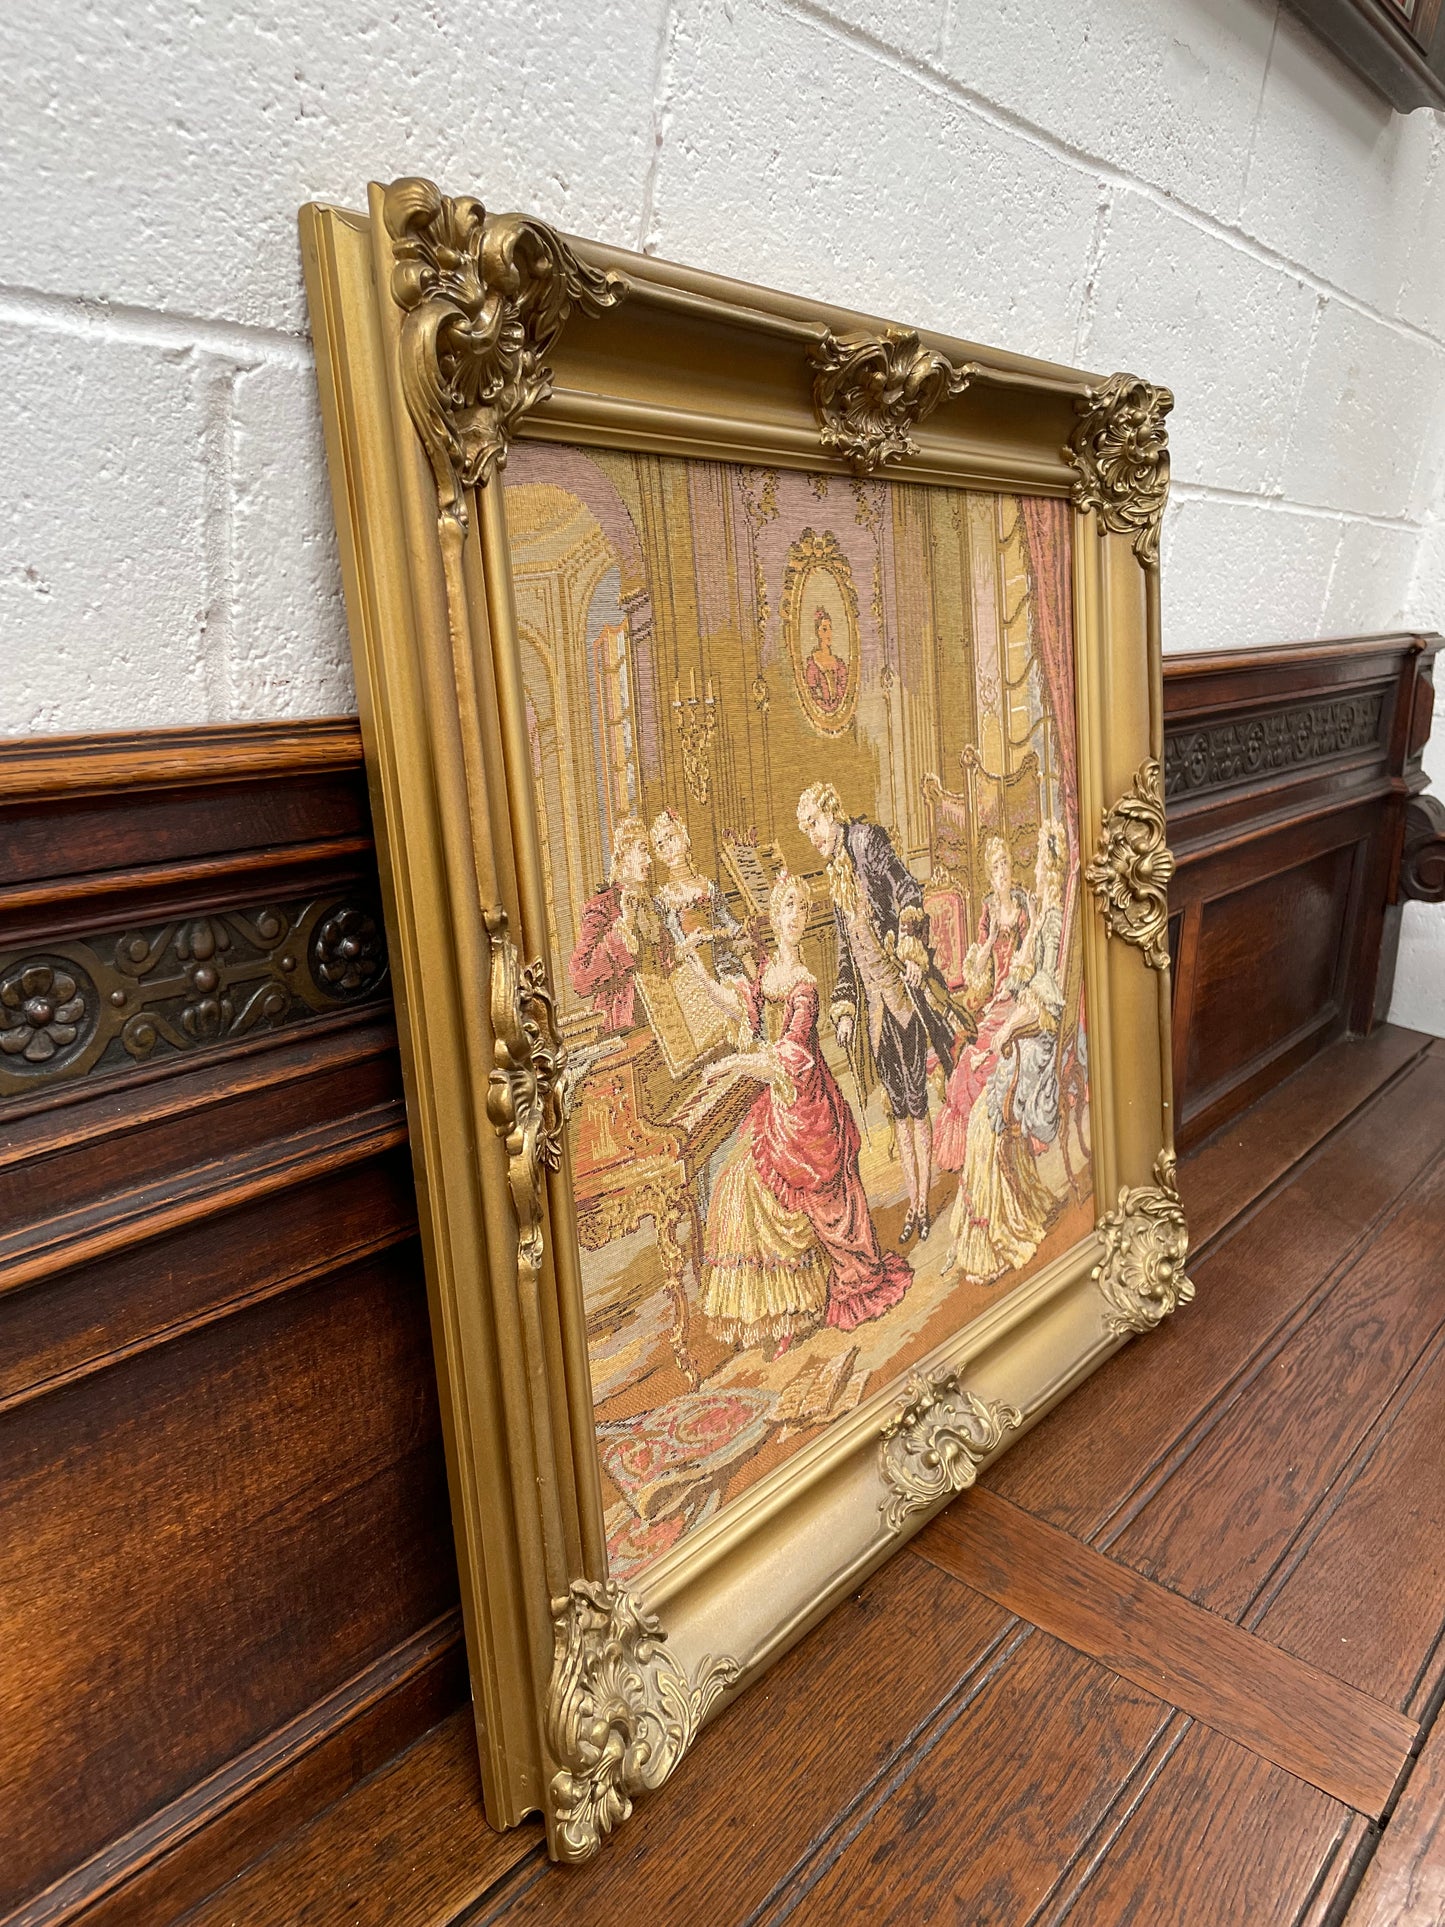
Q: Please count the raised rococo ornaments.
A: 8